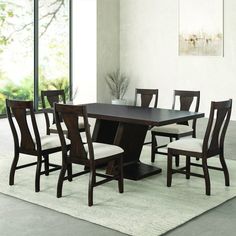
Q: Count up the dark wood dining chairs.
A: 6